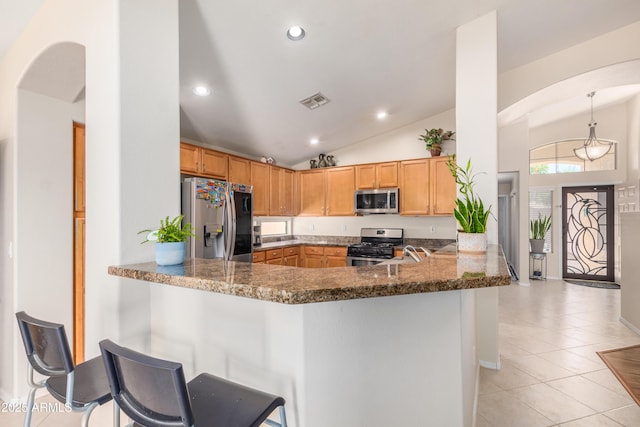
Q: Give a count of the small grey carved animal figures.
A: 0